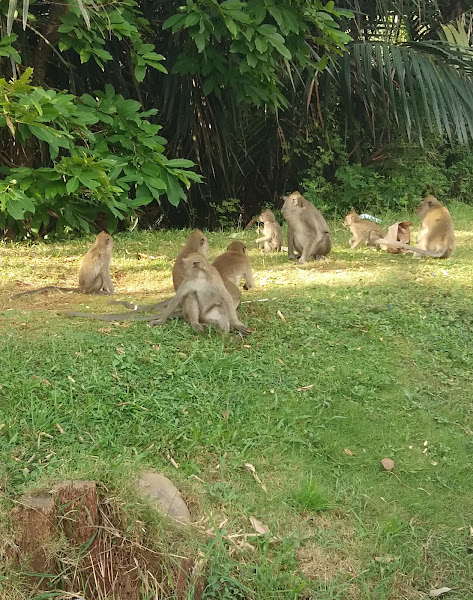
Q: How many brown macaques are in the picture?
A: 8